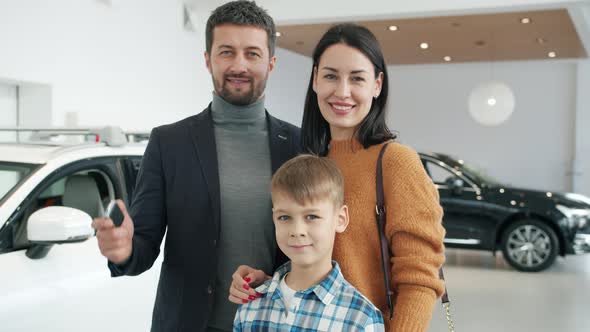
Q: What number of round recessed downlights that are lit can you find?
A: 6